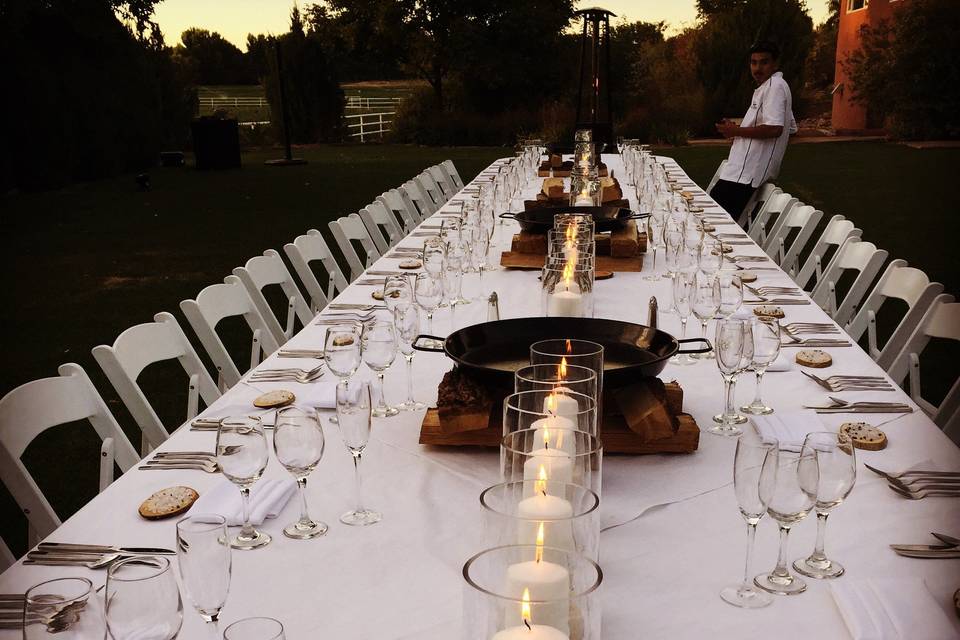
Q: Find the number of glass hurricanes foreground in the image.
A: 6